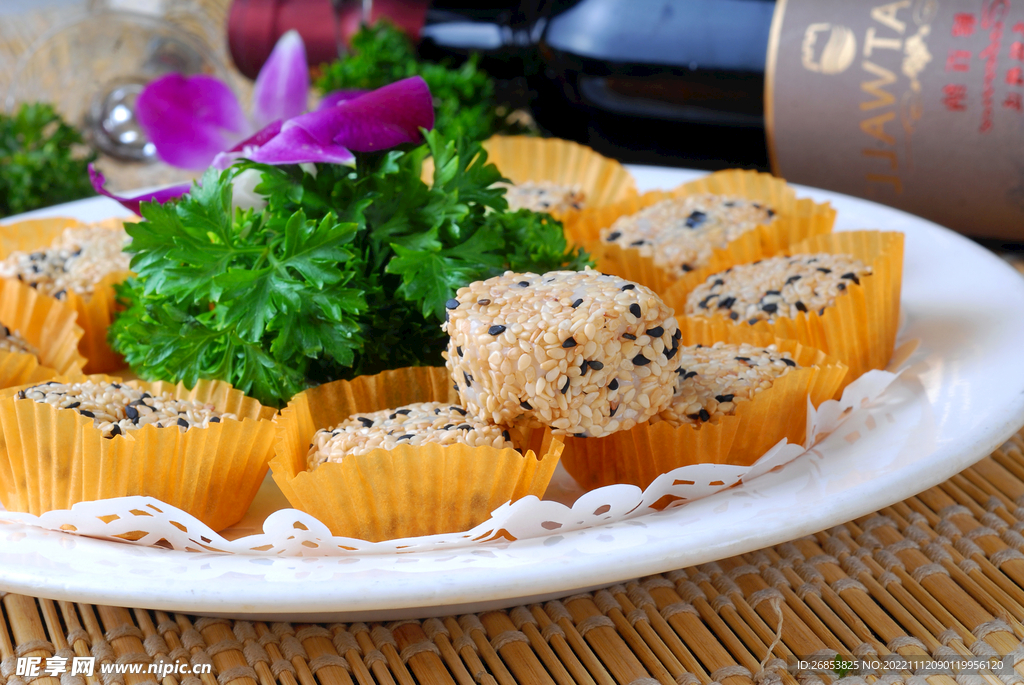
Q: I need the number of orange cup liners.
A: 8